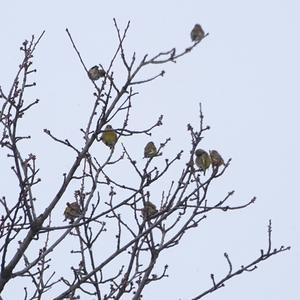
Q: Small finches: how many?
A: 8